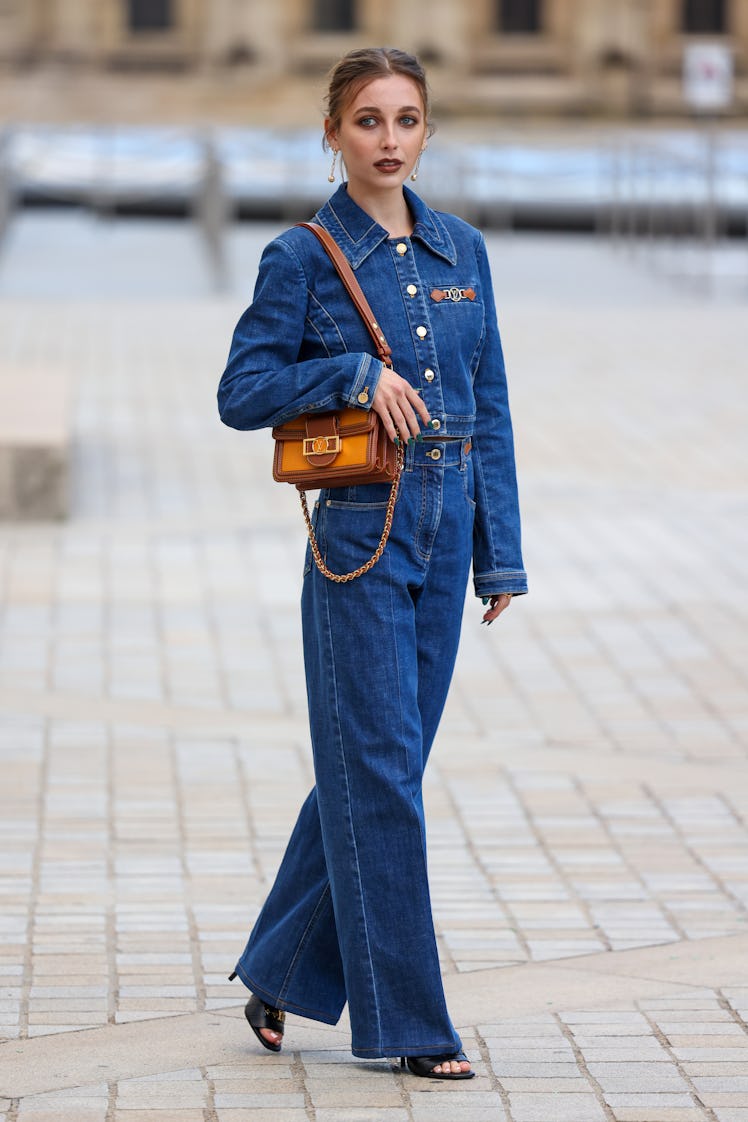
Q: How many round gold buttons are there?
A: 7